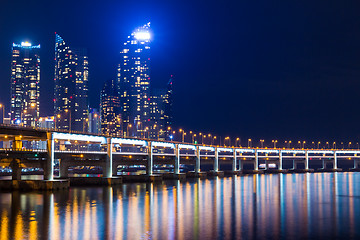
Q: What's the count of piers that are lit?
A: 11